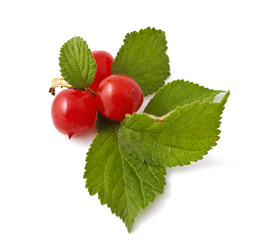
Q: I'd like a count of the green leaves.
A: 5